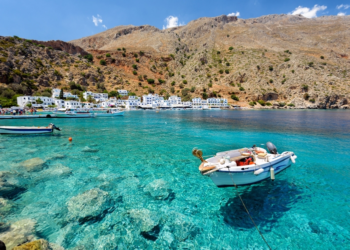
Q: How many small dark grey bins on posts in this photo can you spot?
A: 0